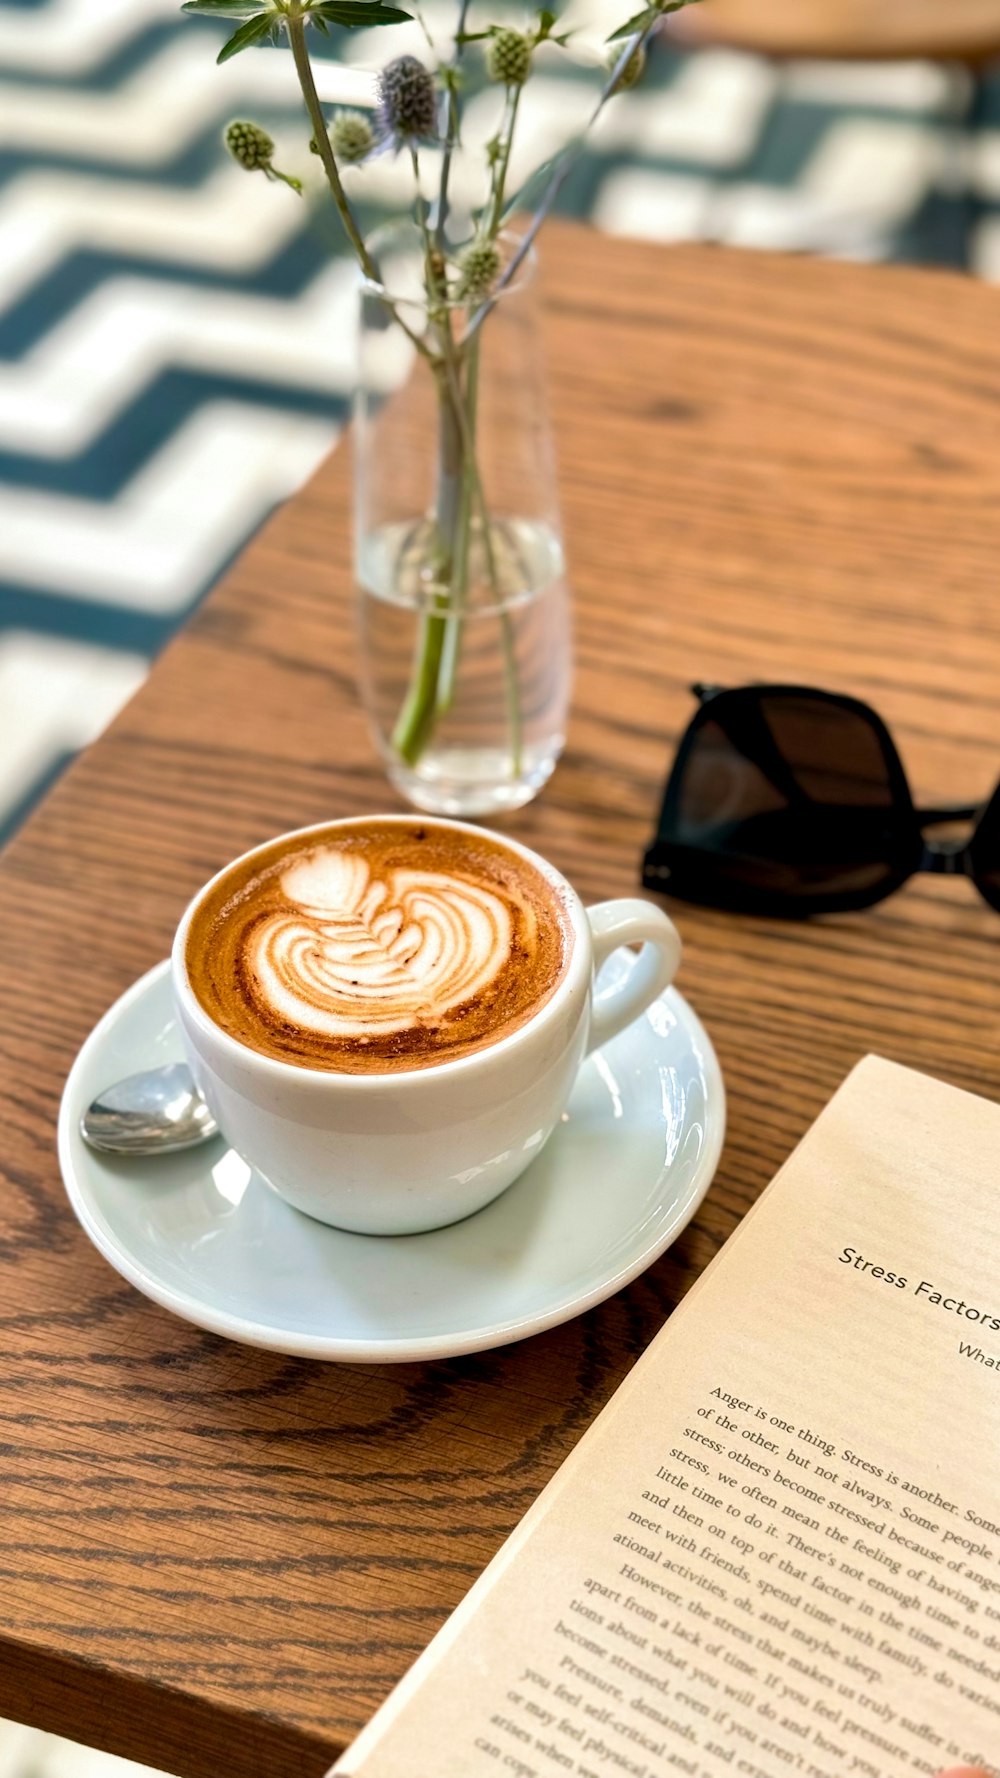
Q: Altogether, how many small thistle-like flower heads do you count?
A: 6